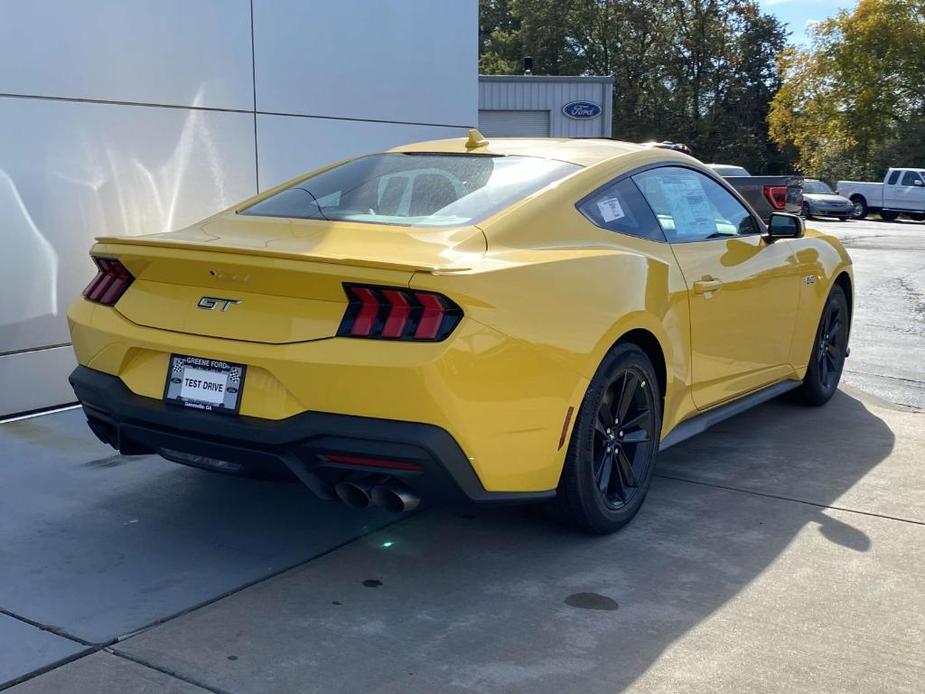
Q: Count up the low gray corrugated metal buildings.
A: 1